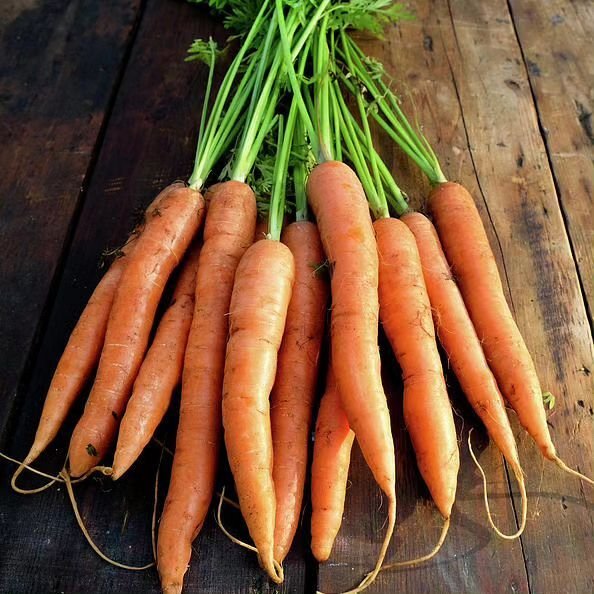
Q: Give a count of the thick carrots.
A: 11